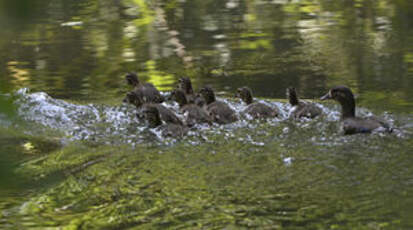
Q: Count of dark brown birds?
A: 9